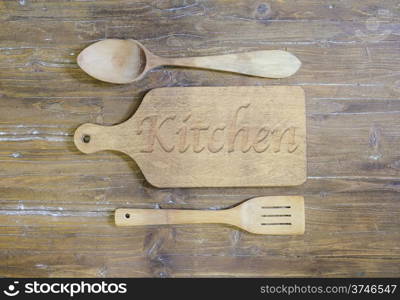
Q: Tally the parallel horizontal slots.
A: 3